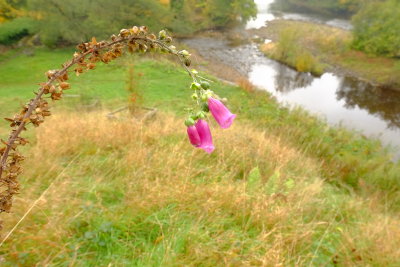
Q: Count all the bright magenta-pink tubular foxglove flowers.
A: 3